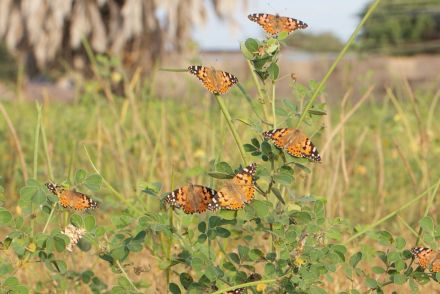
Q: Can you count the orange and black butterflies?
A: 7